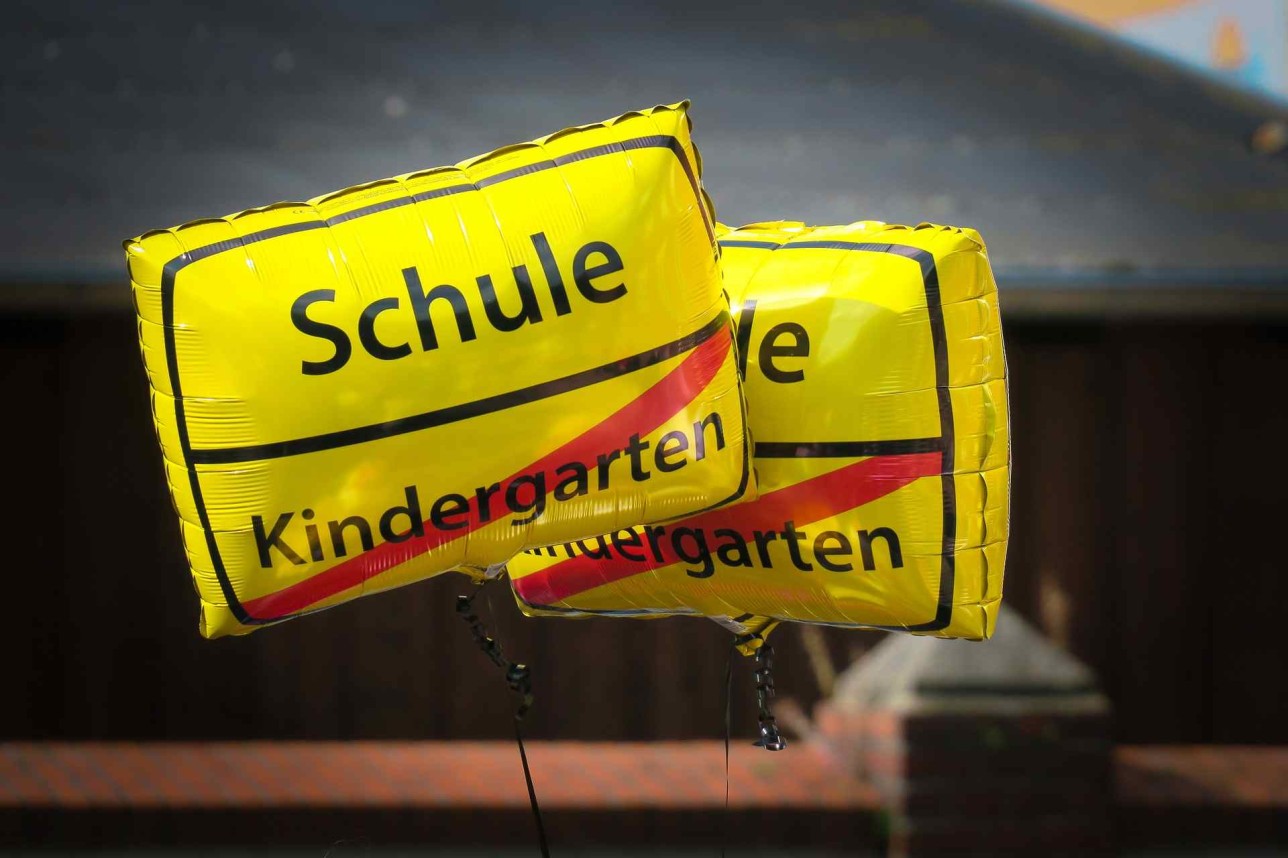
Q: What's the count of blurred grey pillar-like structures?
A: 1